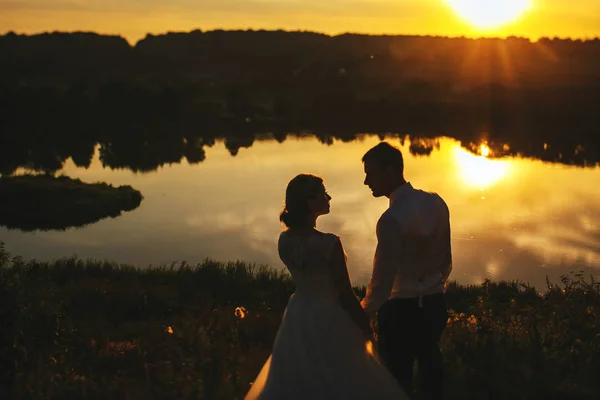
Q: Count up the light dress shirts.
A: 1